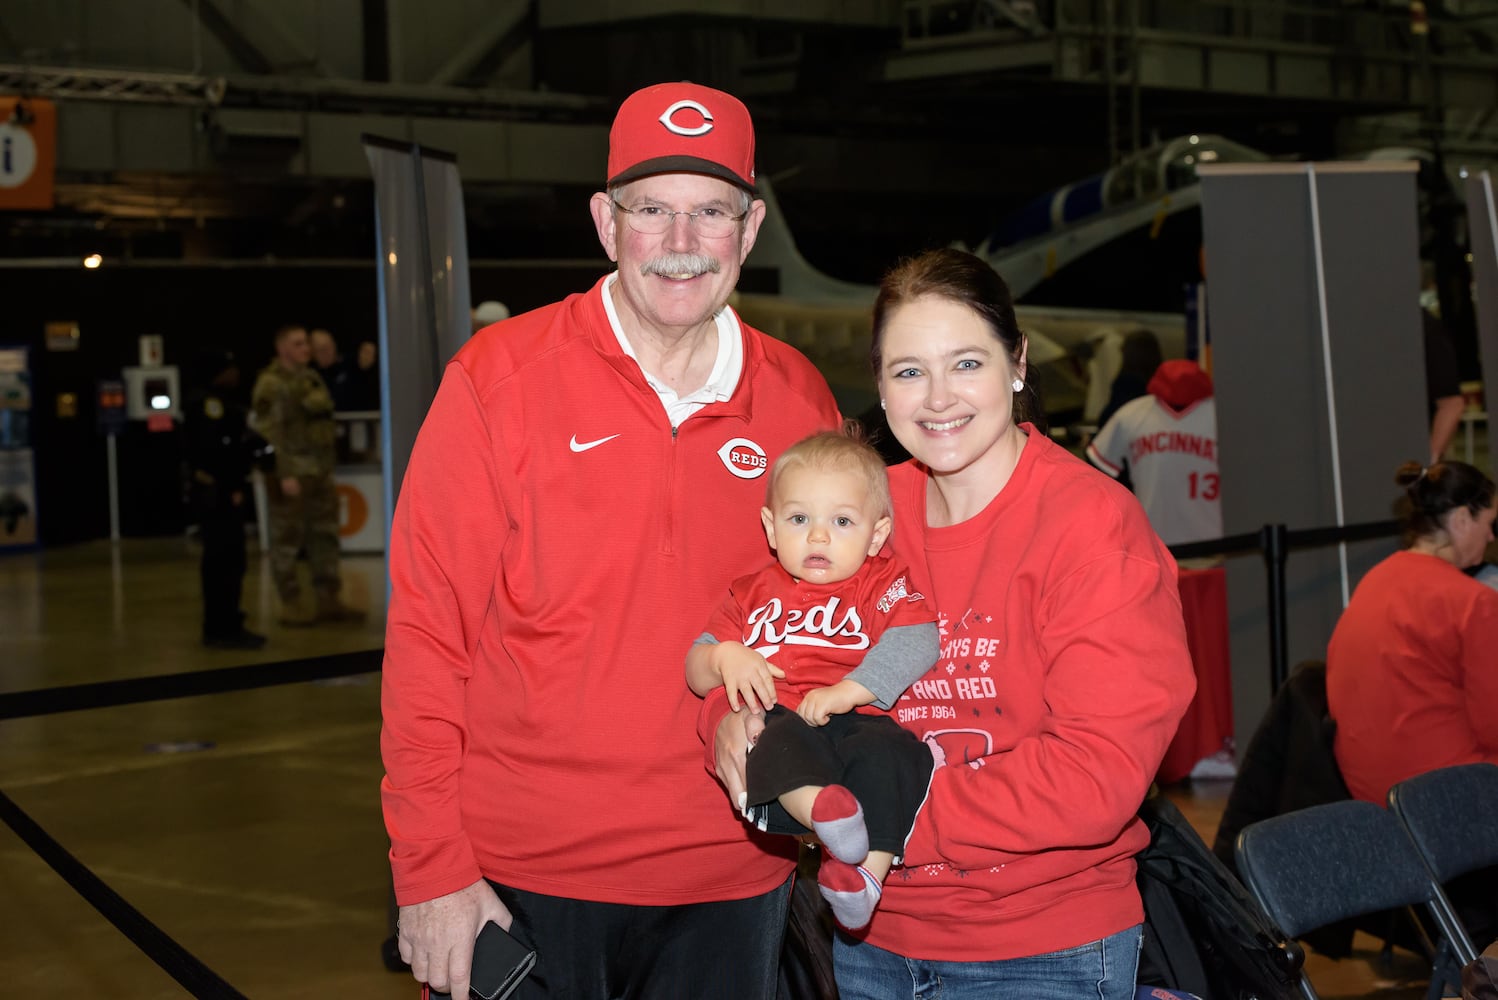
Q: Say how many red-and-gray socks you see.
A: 2